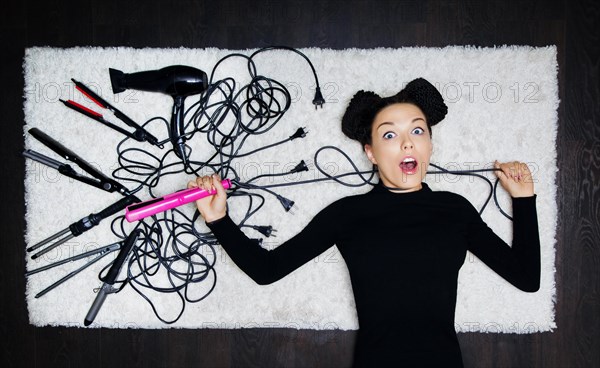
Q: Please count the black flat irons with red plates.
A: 1